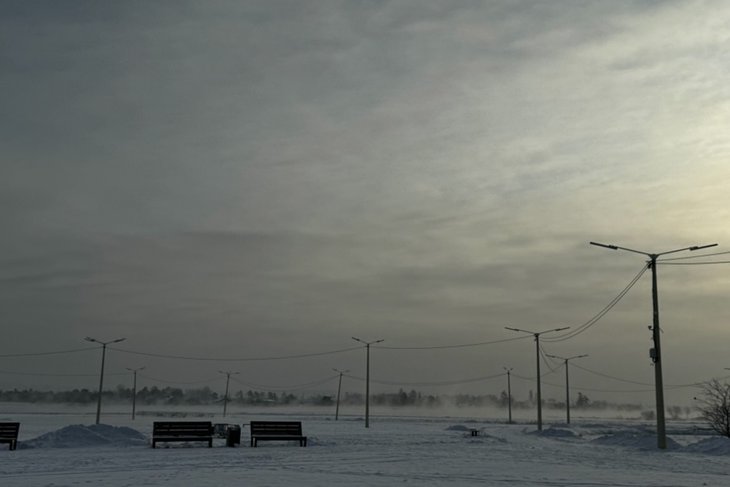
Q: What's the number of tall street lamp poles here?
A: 9